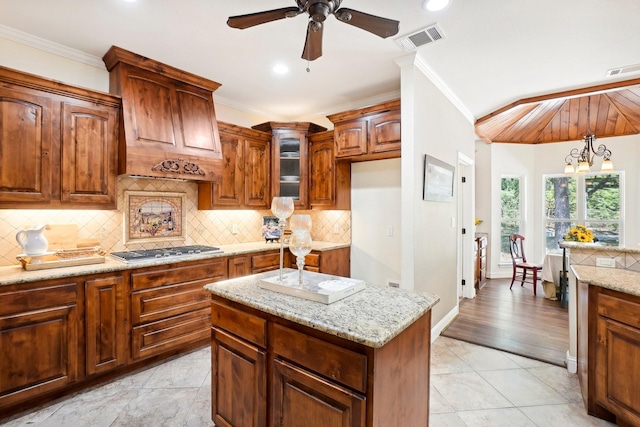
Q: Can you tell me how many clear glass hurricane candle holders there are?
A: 3